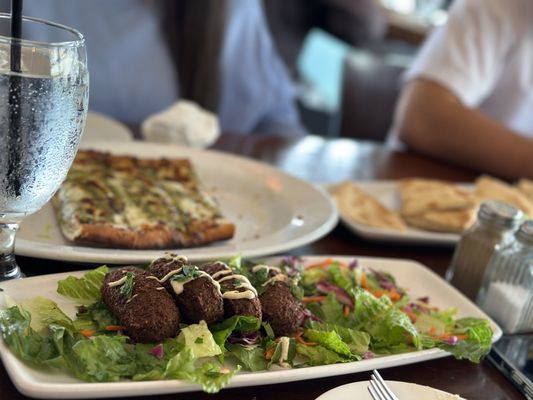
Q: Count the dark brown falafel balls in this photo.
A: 4